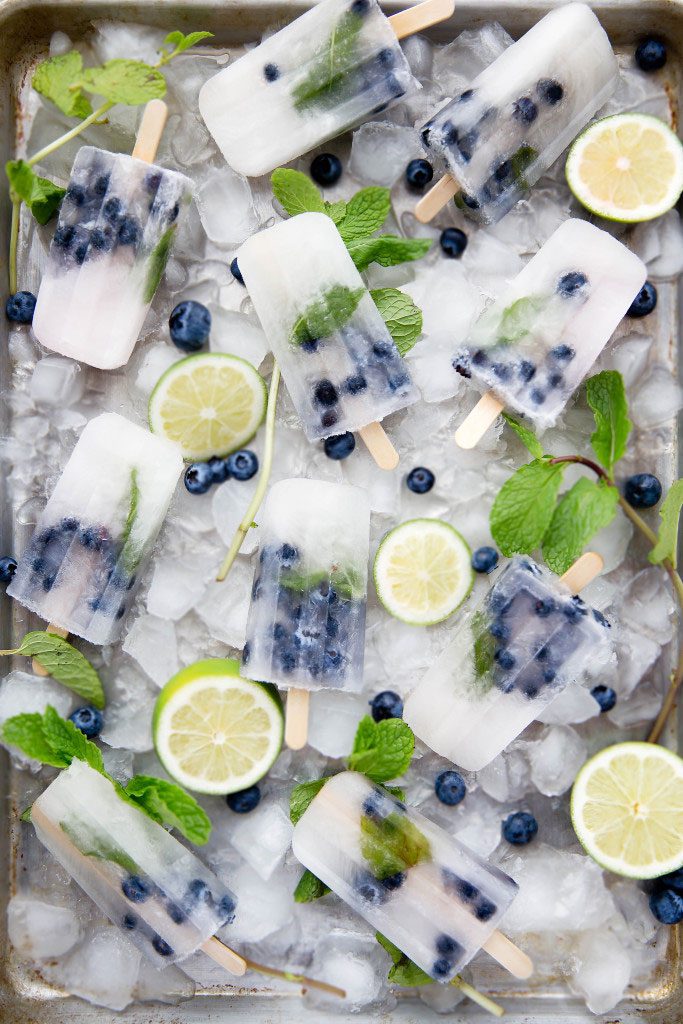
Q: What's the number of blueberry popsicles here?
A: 10